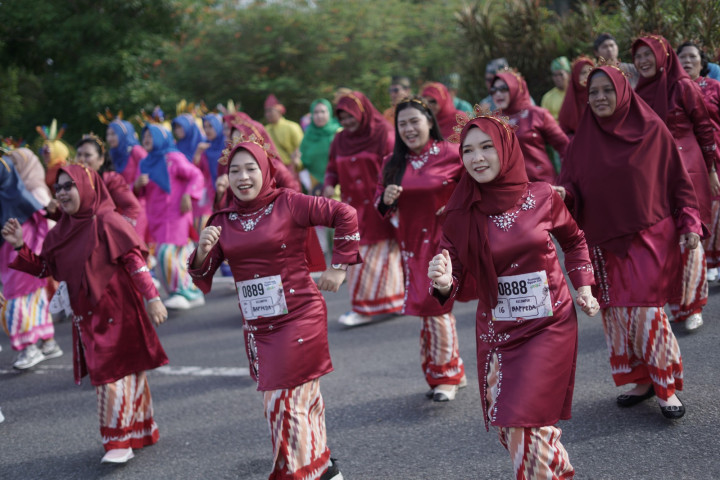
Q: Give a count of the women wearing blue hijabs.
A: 5